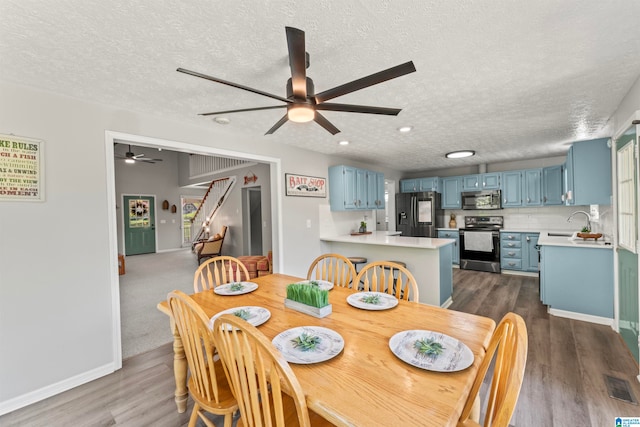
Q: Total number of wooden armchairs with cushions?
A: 1